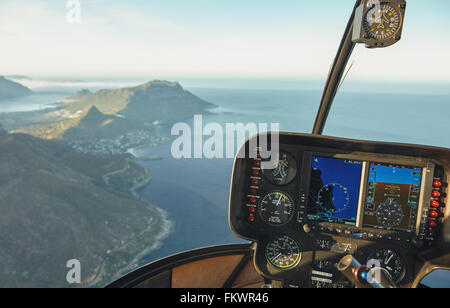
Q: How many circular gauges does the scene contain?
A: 5